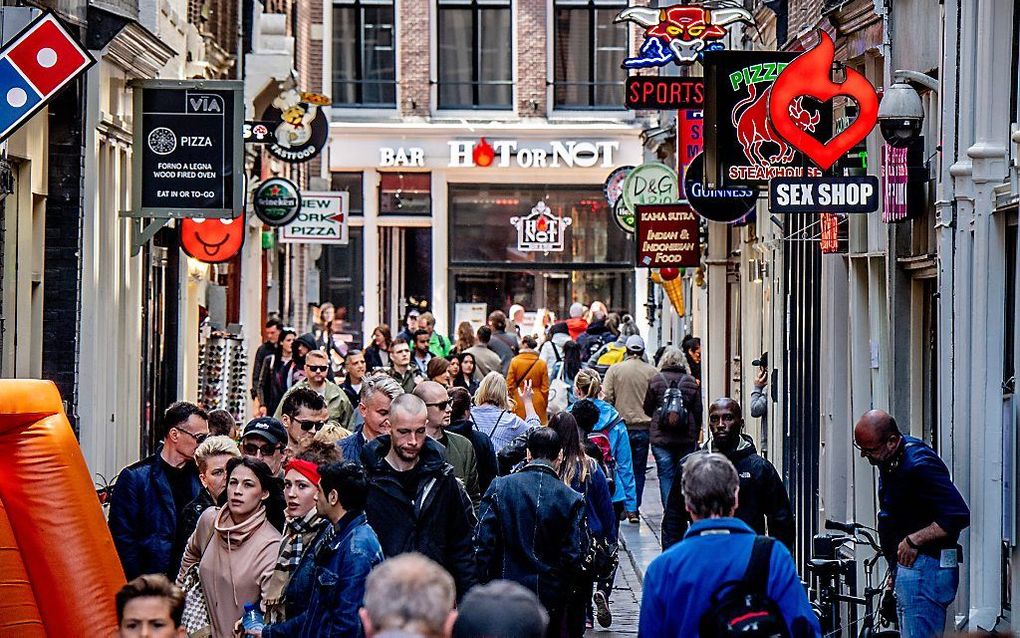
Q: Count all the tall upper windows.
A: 3